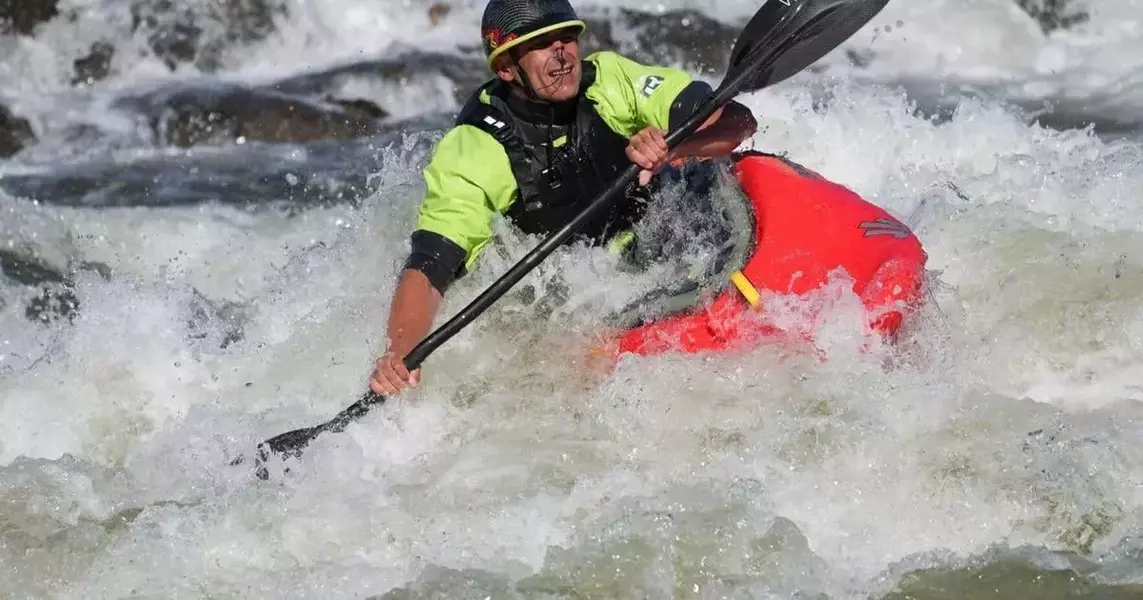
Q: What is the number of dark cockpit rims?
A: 1